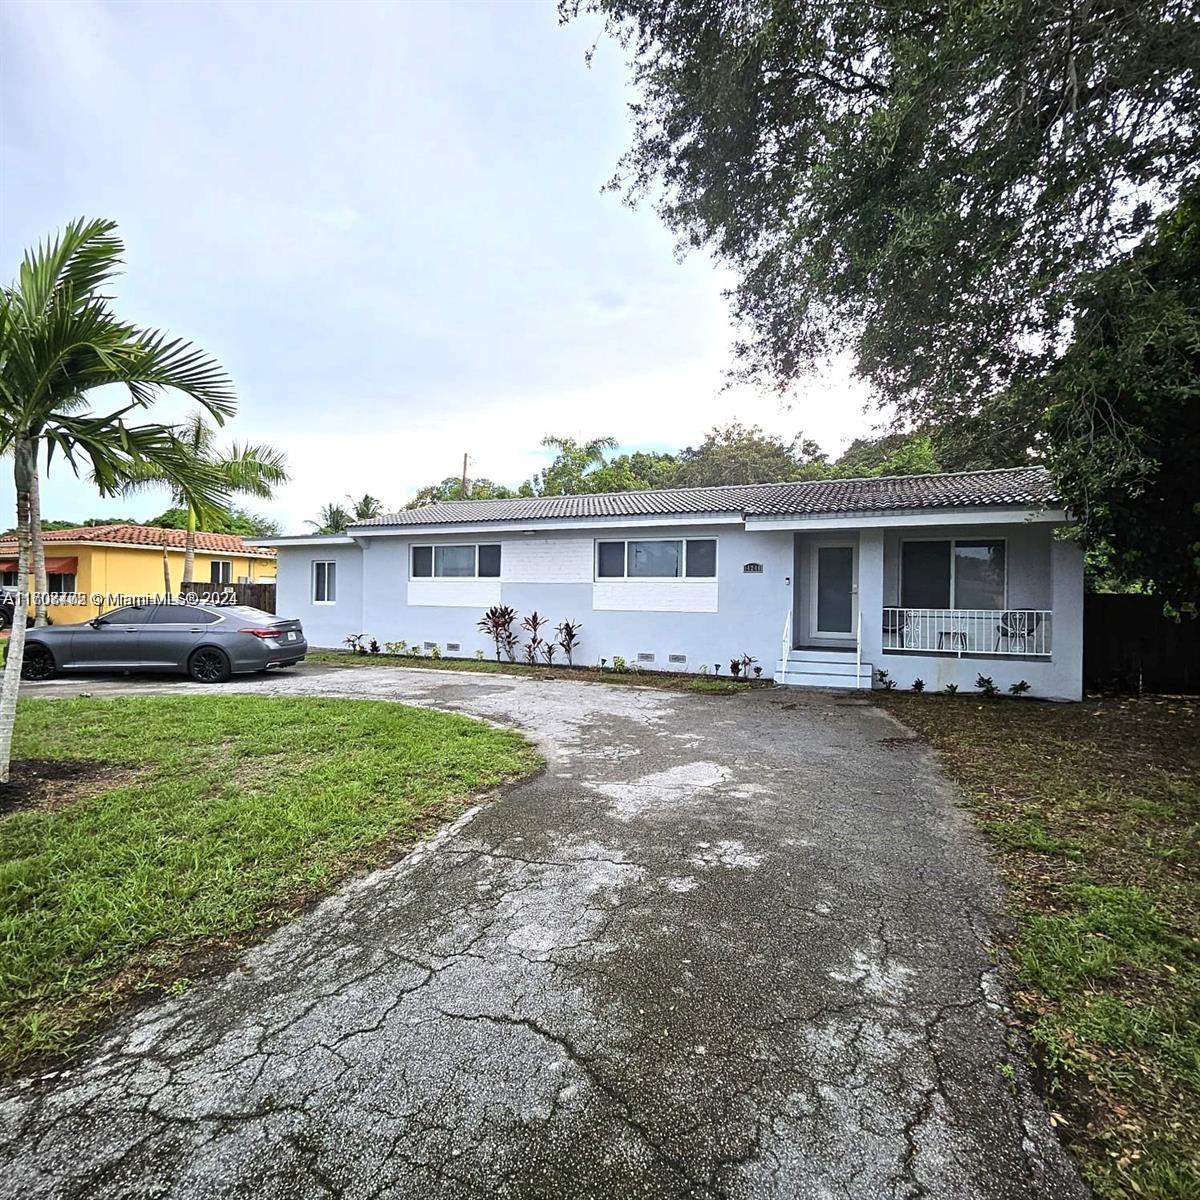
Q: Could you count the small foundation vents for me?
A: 4